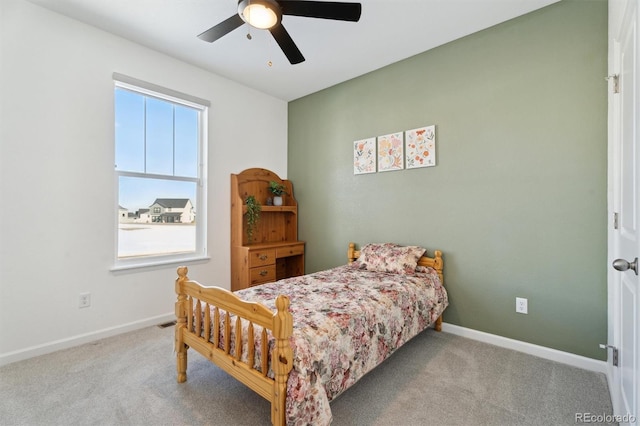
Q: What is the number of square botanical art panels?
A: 3